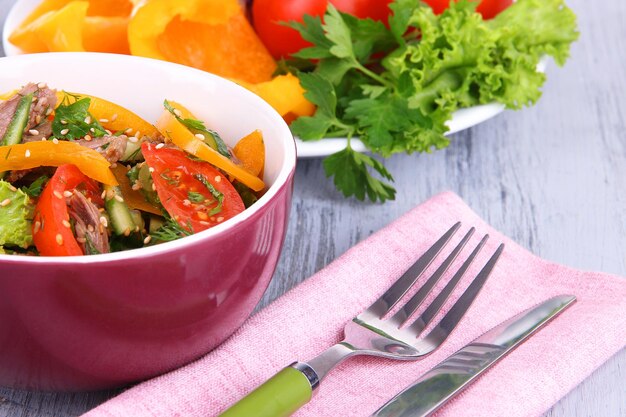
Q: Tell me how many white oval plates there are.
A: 1